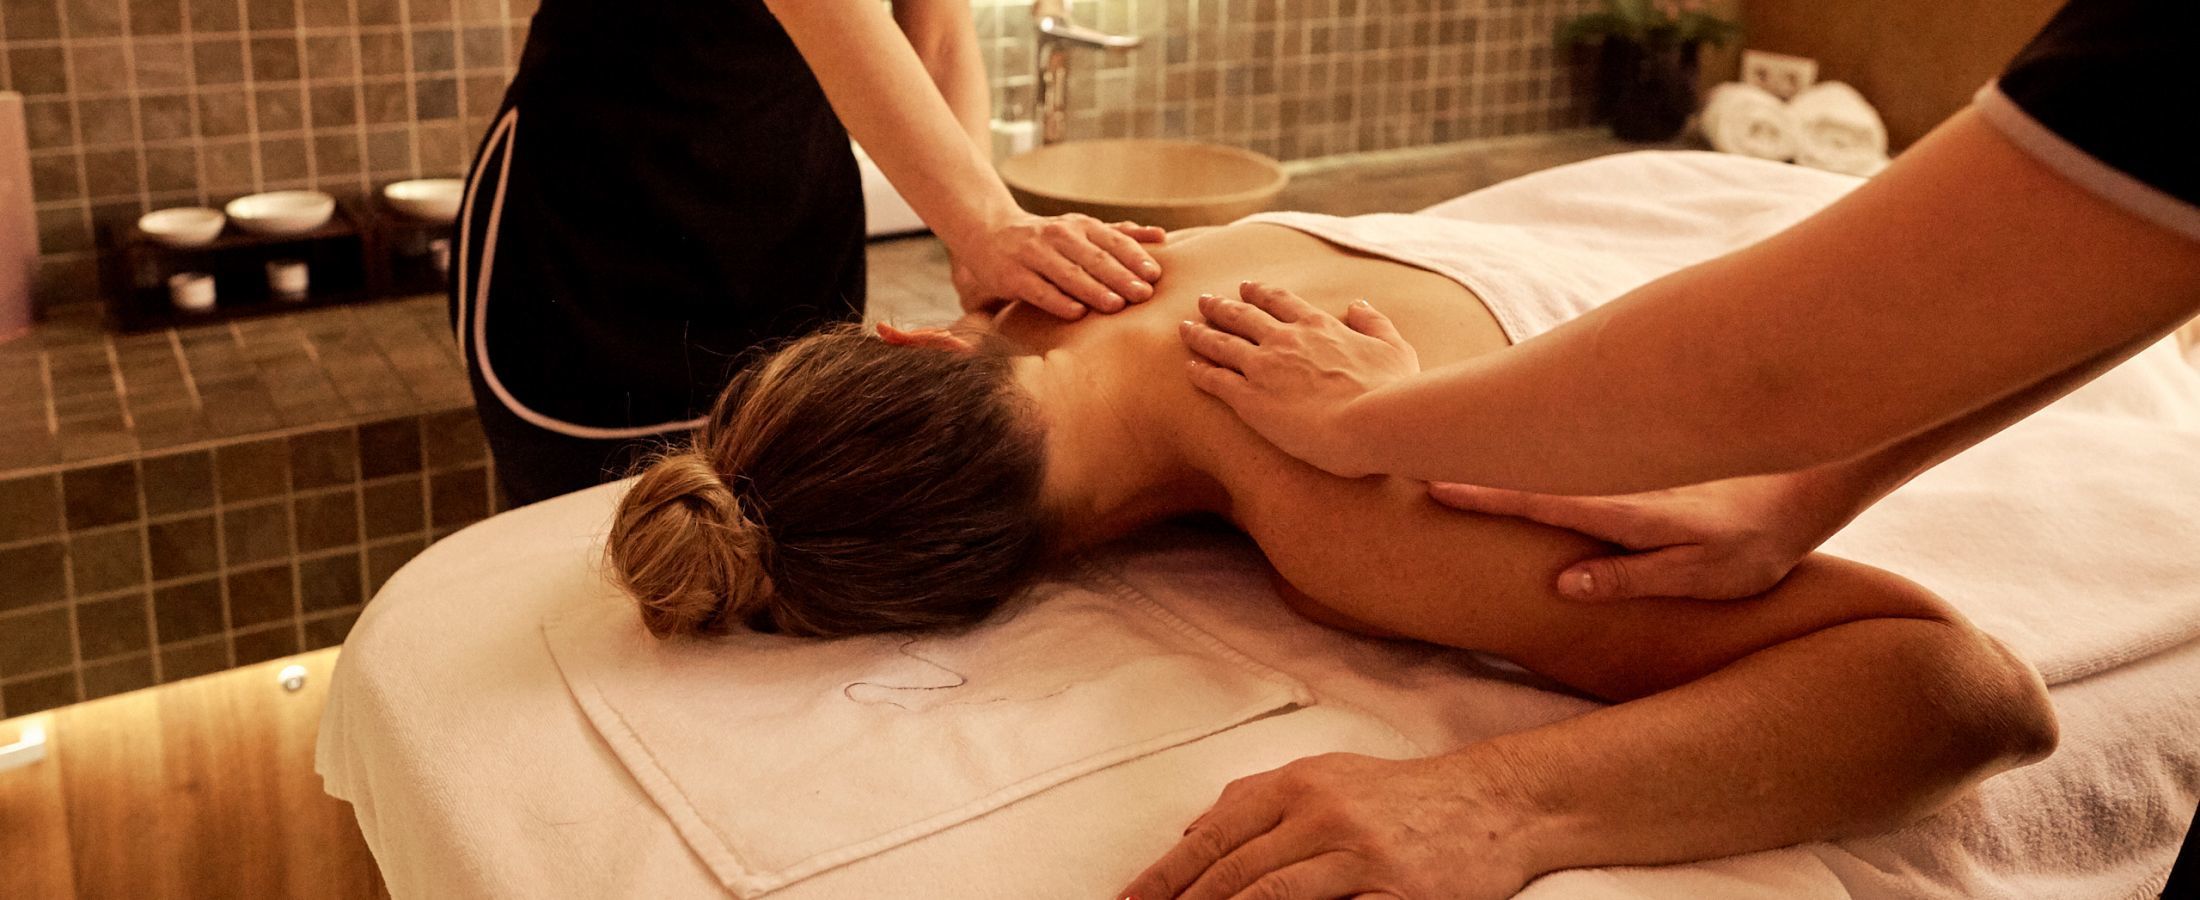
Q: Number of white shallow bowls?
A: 3